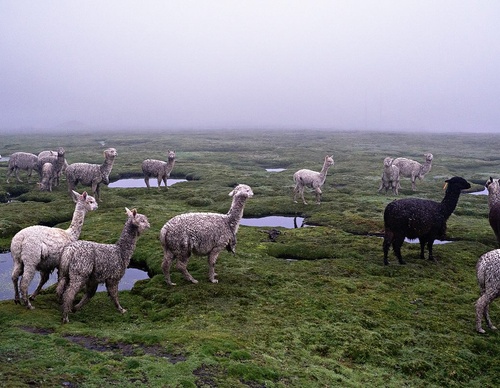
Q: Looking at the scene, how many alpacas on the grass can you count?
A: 15